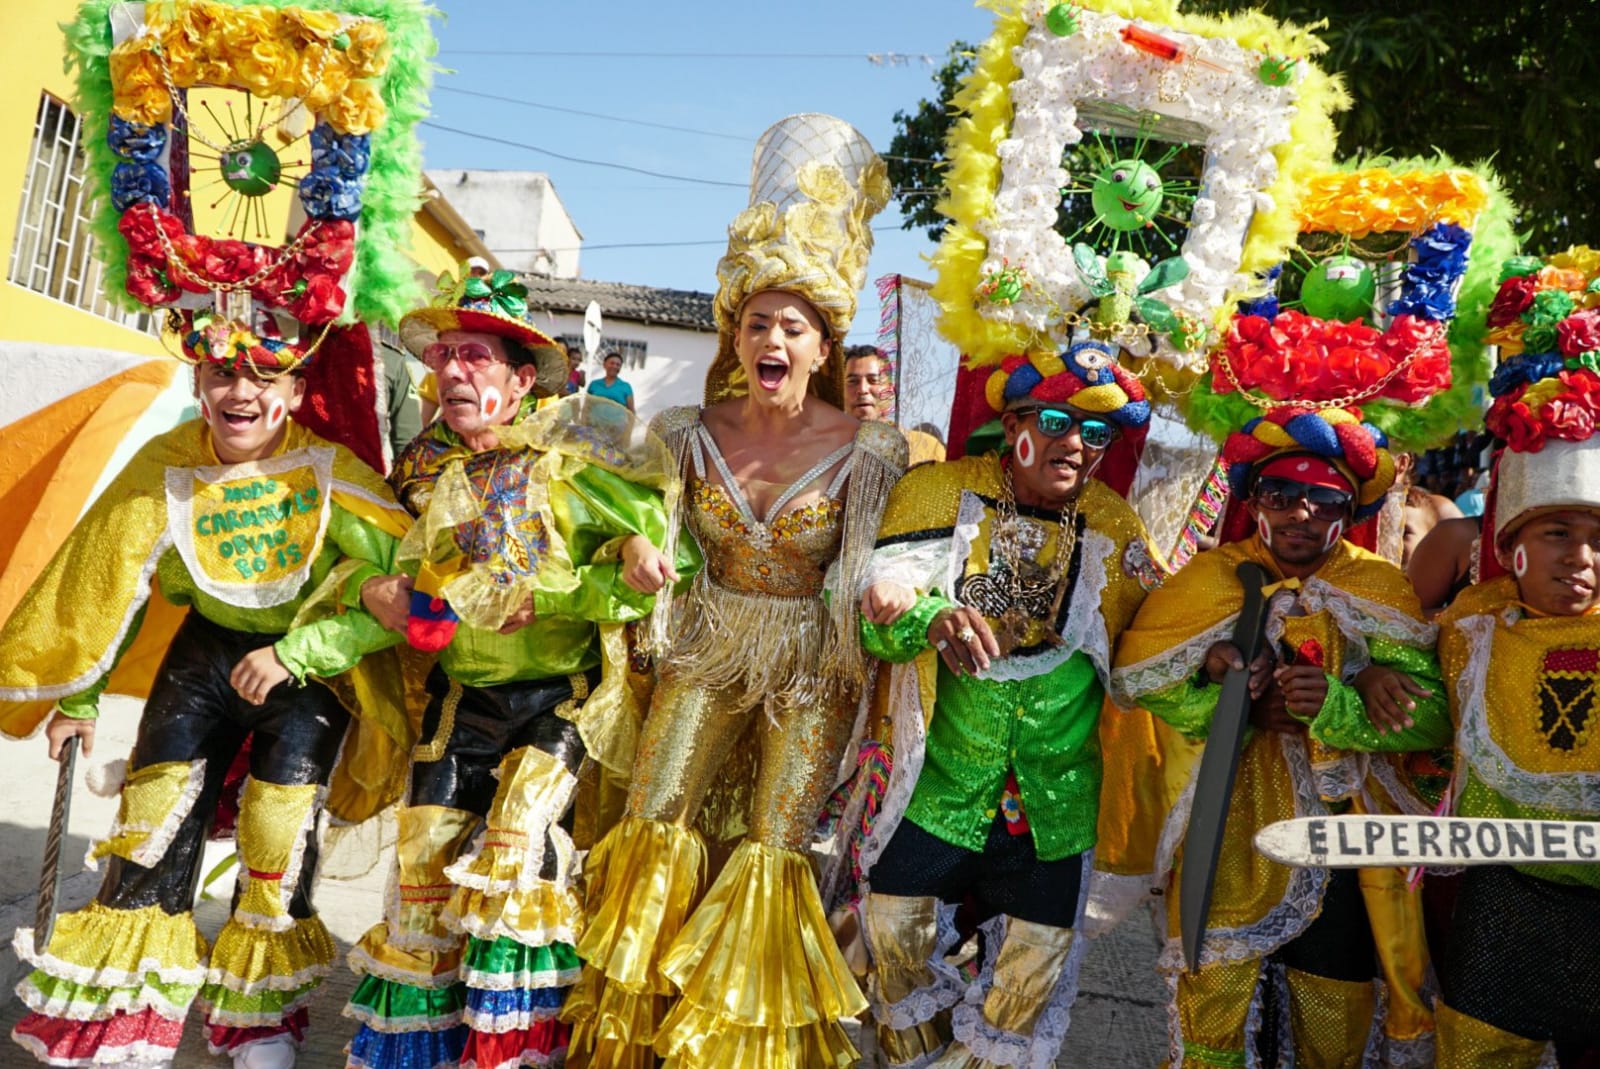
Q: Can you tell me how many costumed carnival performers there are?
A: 6